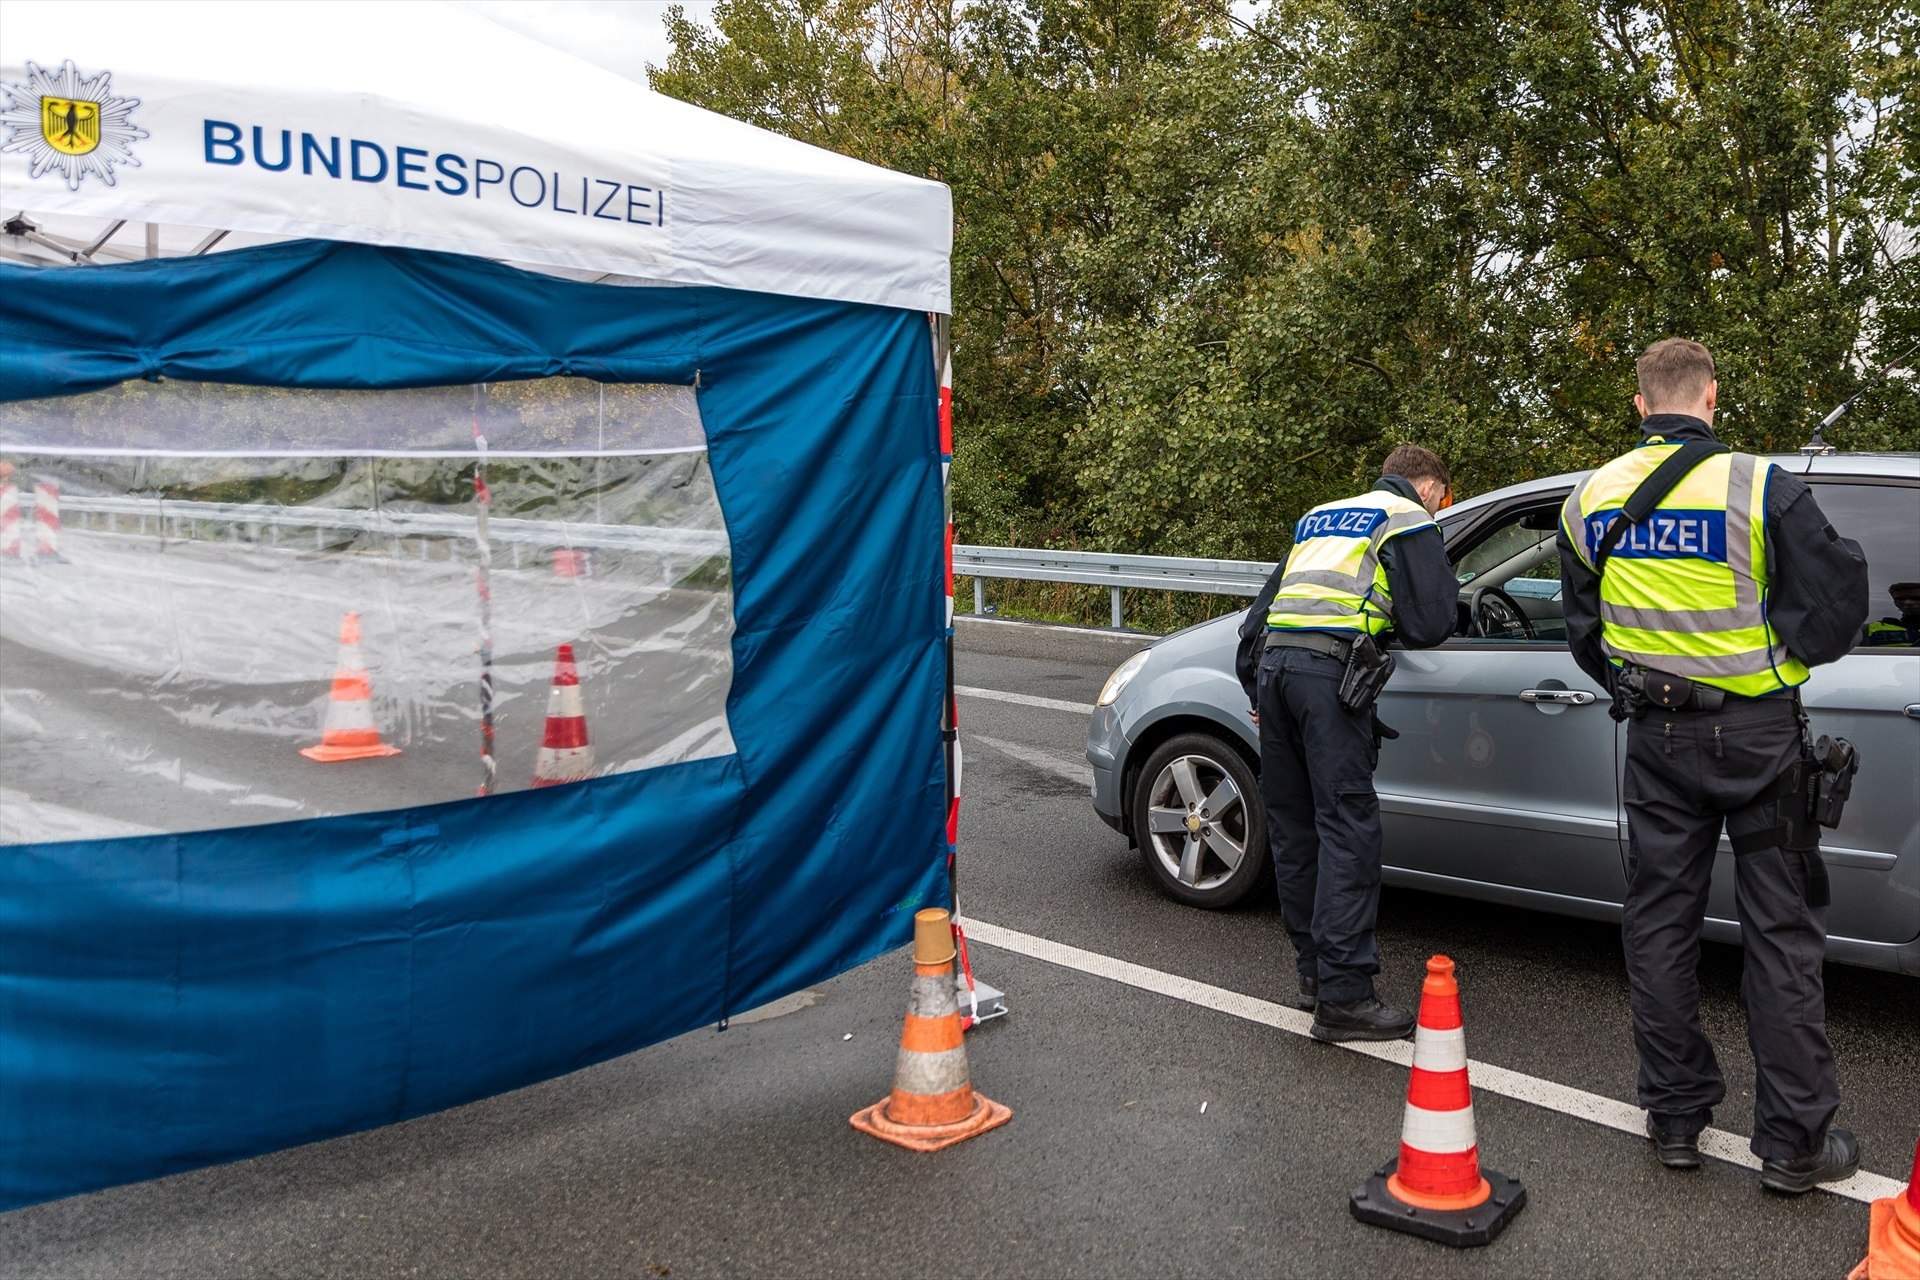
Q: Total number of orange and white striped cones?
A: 2